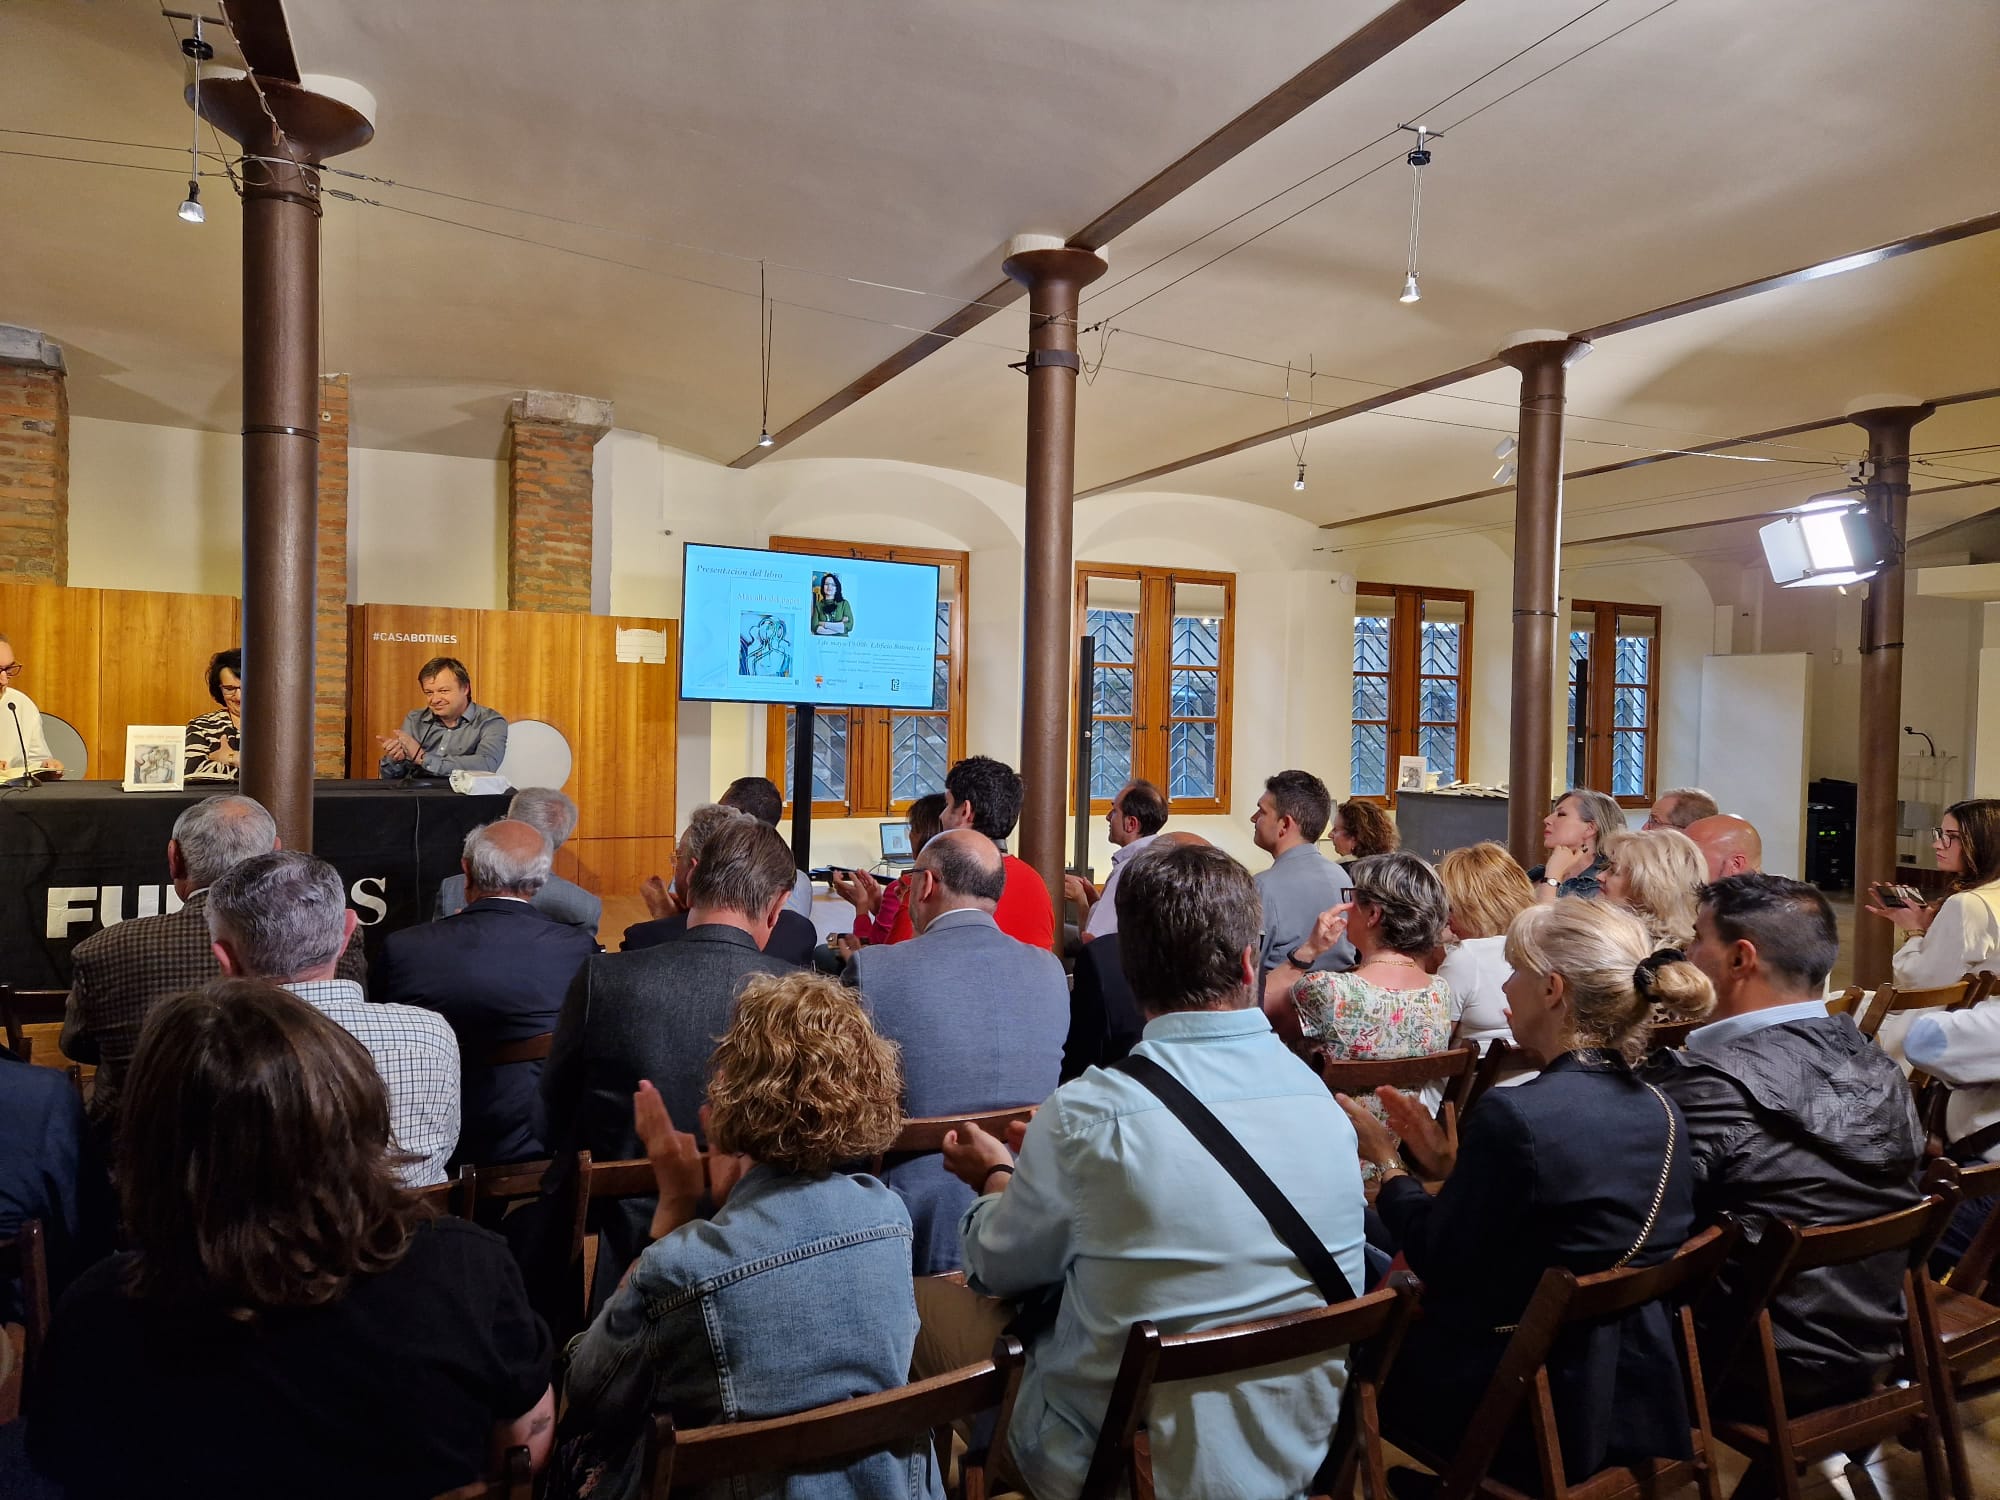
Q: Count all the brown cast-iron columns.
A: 4